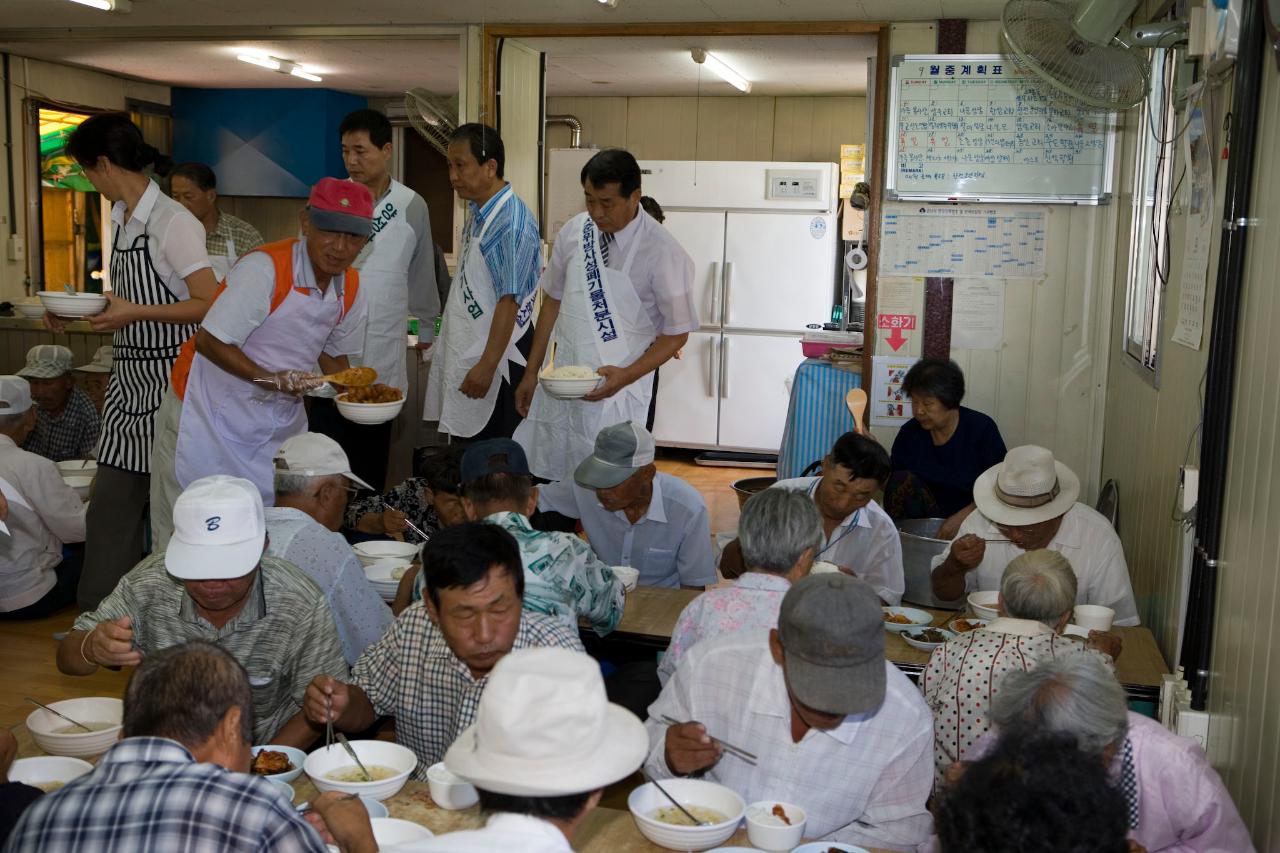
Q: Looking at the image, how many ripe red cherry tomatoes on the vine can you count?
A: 0